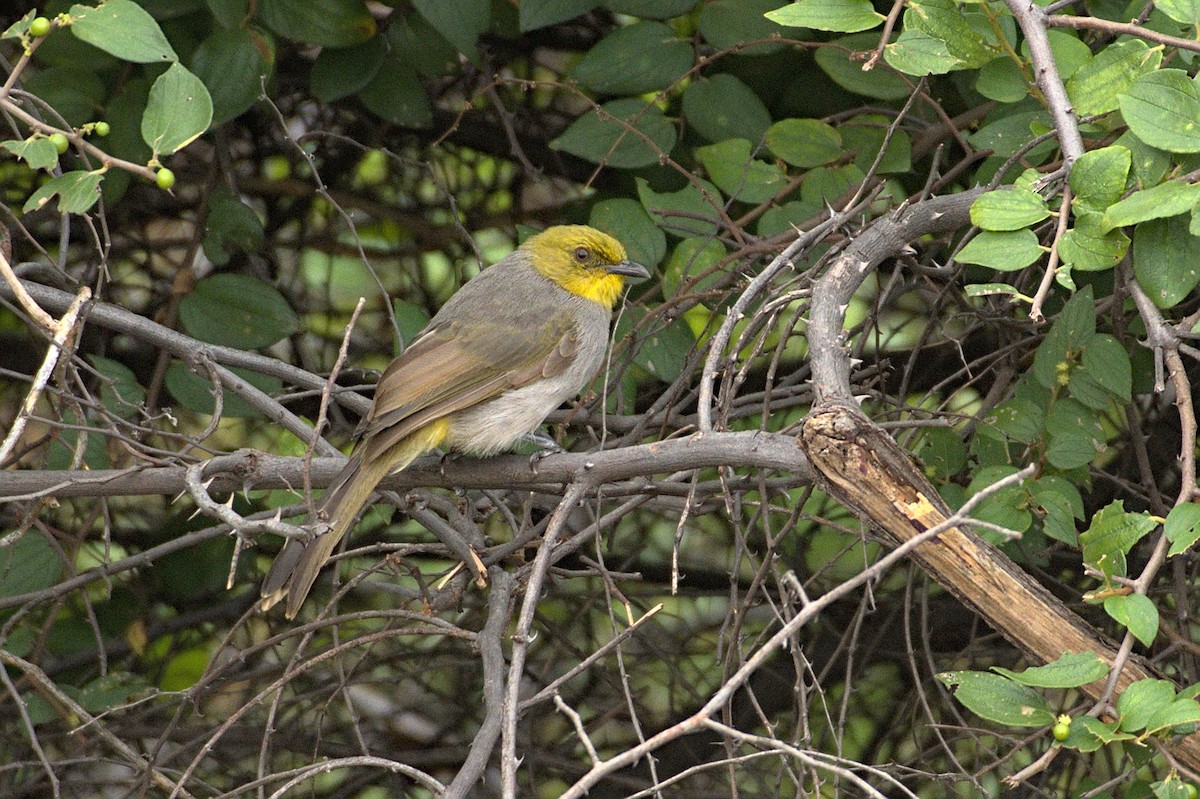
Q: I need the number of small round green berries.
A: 5